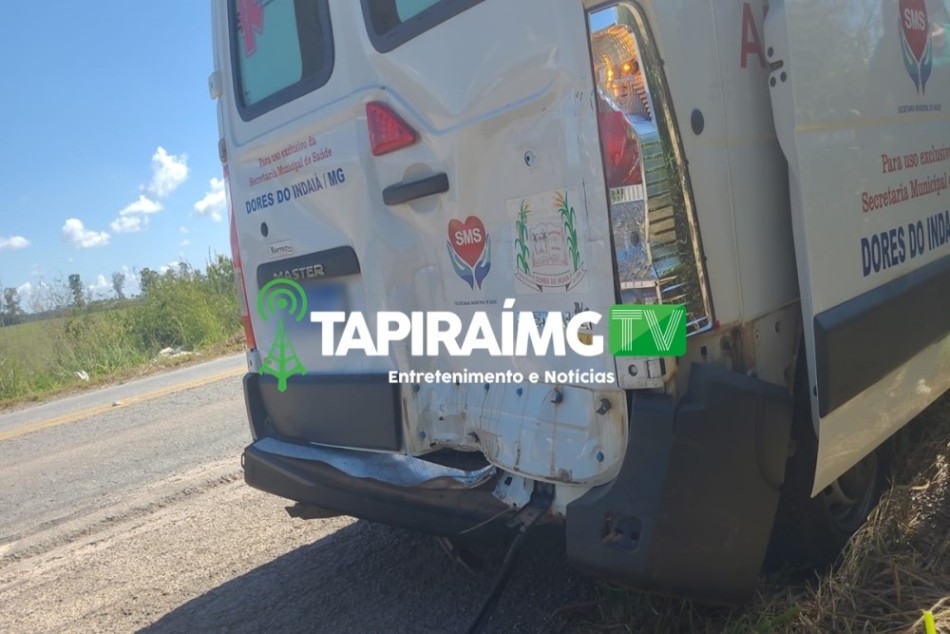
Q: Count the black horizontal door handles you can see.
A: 1